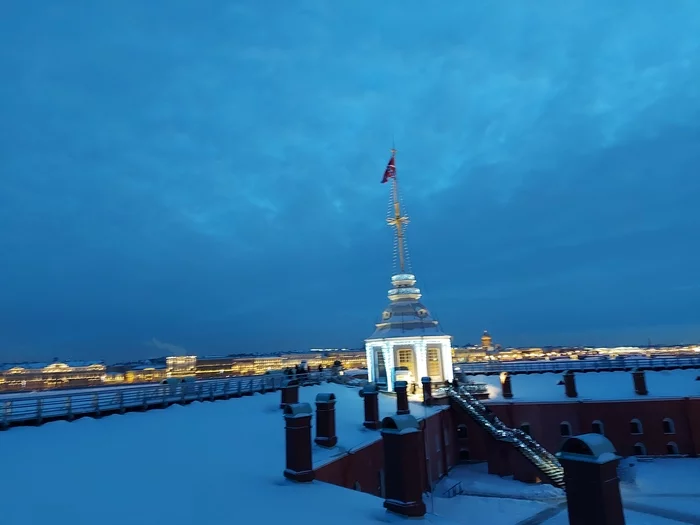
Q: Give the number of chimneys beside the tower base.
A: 11